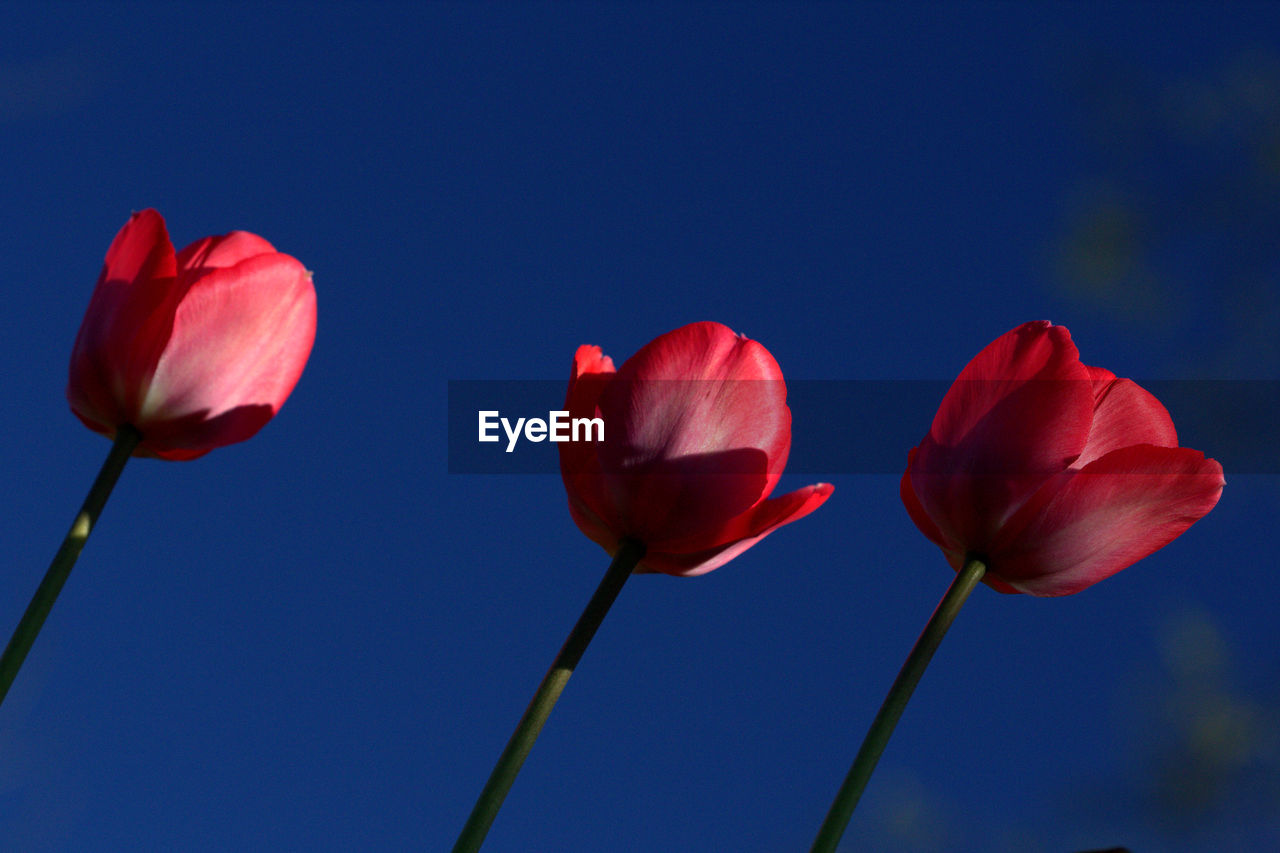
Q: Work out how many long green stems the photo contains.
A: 3